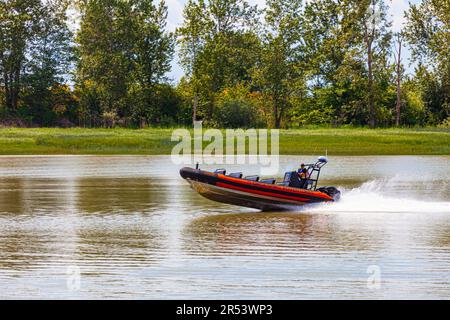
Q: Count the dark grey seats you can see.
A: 4